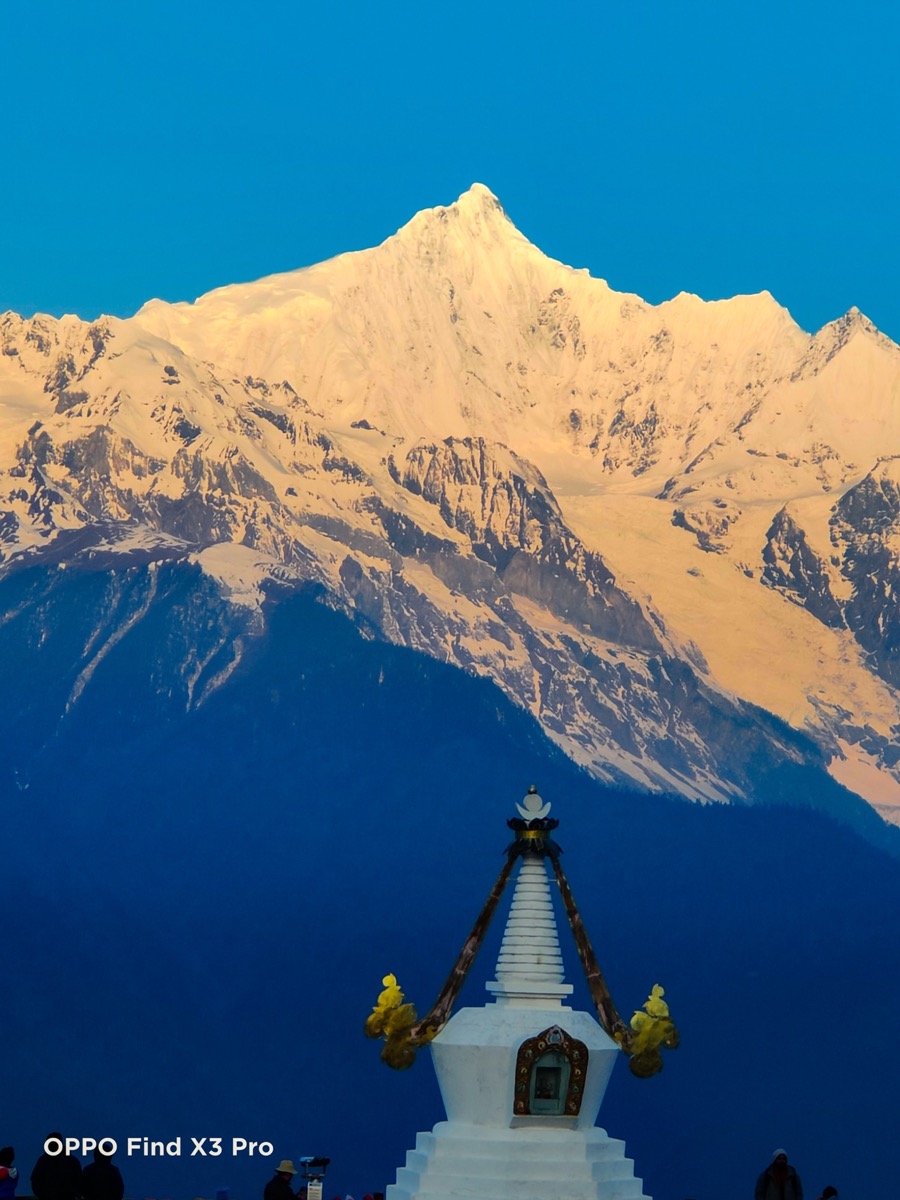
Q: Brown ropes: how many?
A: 2